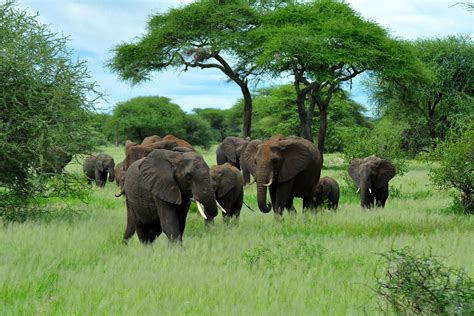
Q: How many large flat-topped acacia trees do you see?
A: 2